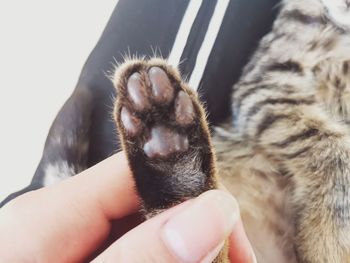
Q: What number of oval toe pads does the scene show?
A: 4